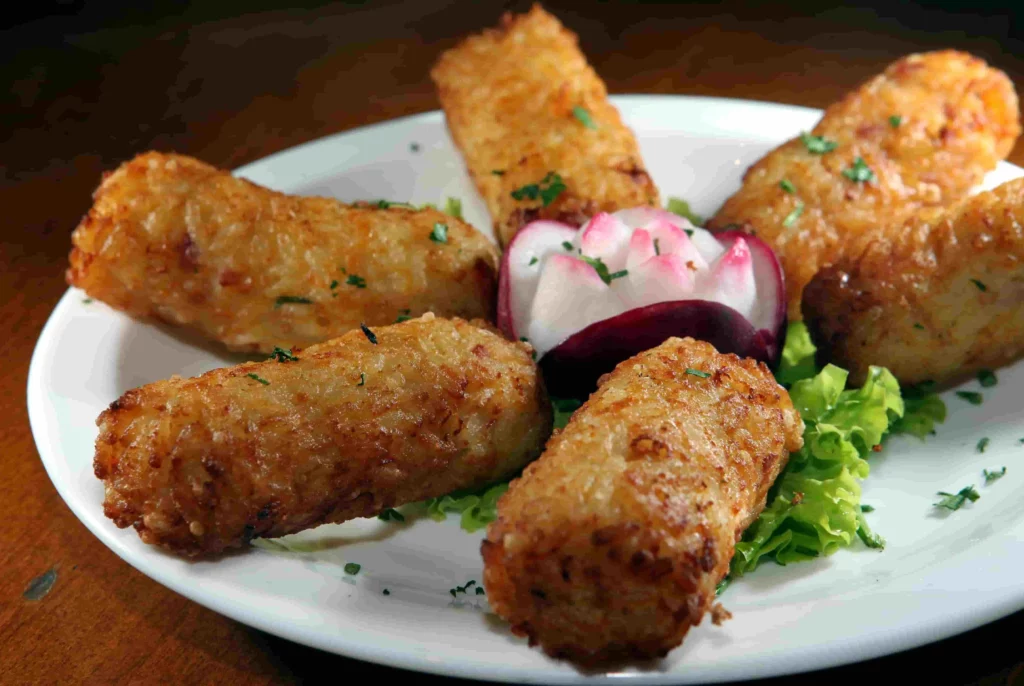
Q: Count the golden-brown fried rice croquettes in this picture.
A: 6